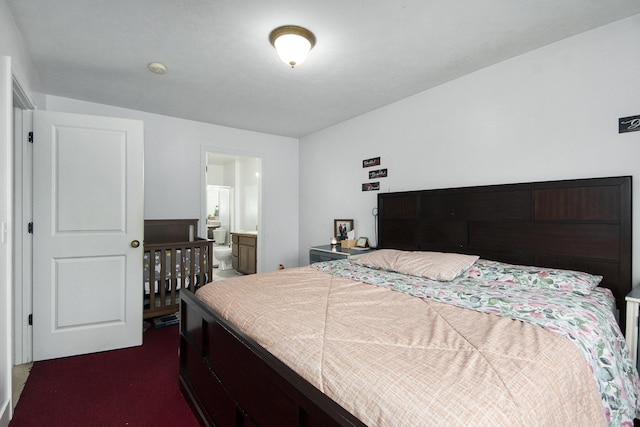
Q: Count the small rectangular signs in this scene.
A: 4